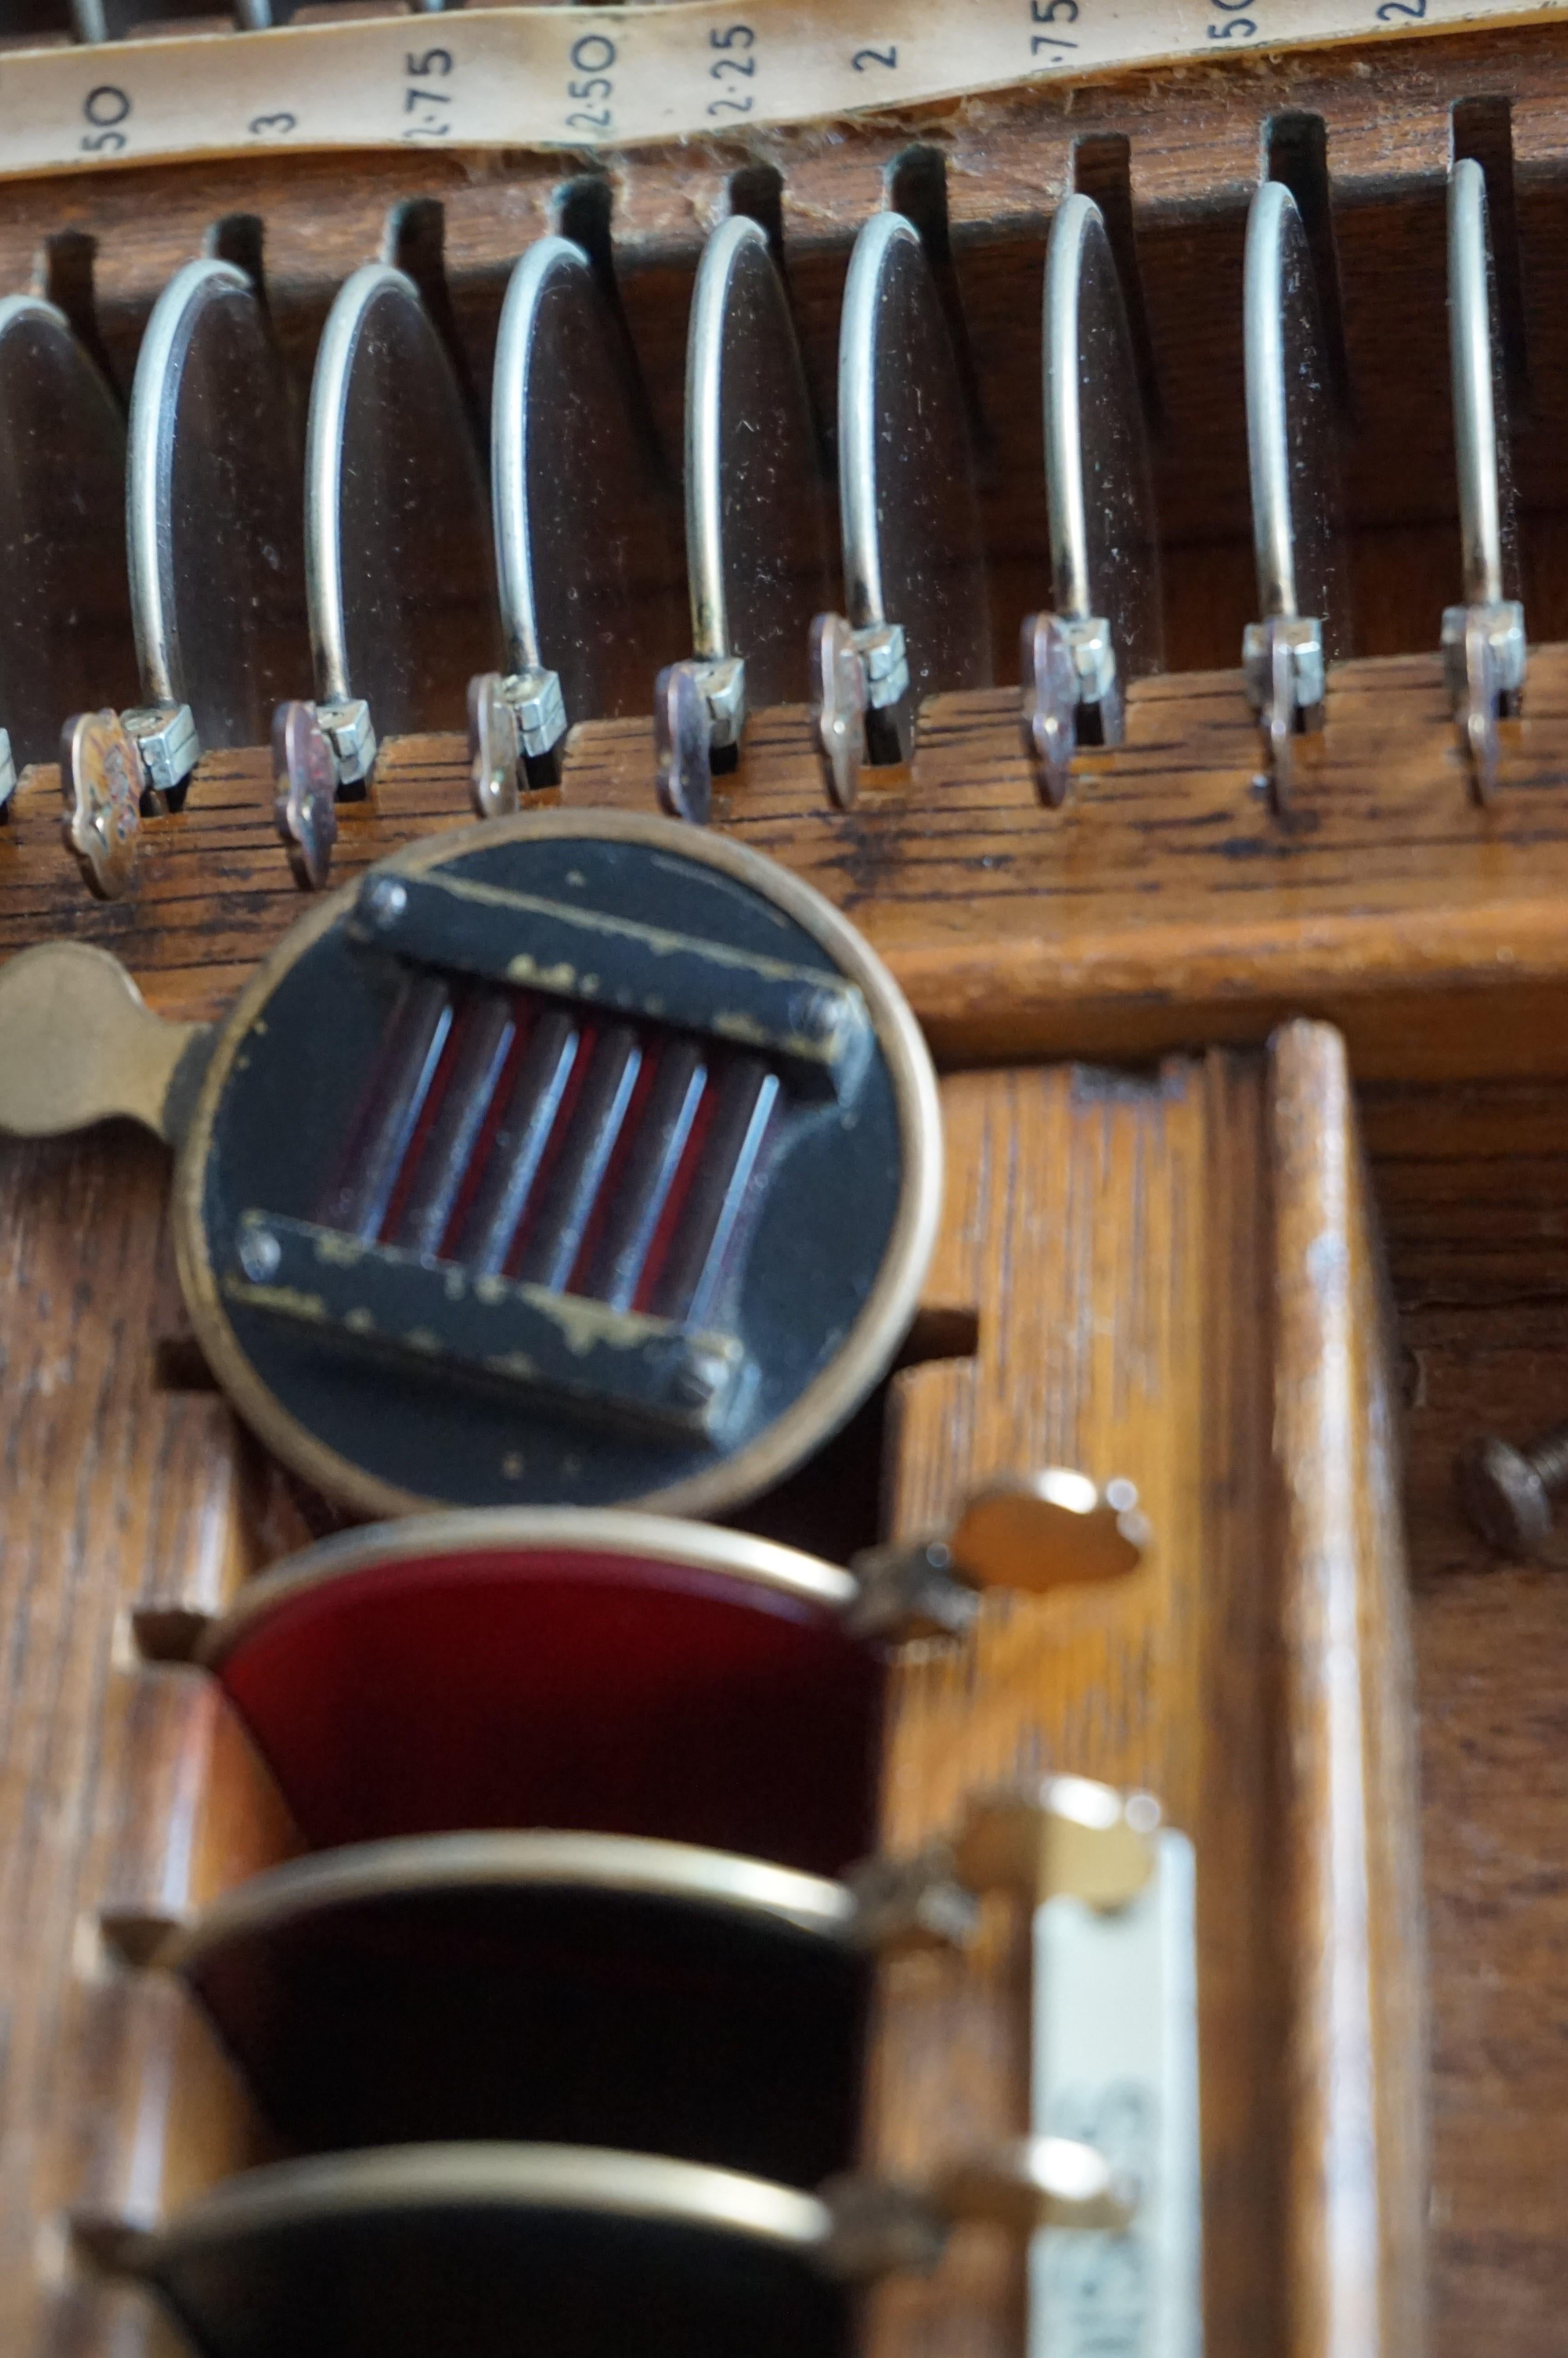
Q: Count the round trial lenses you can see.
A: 13